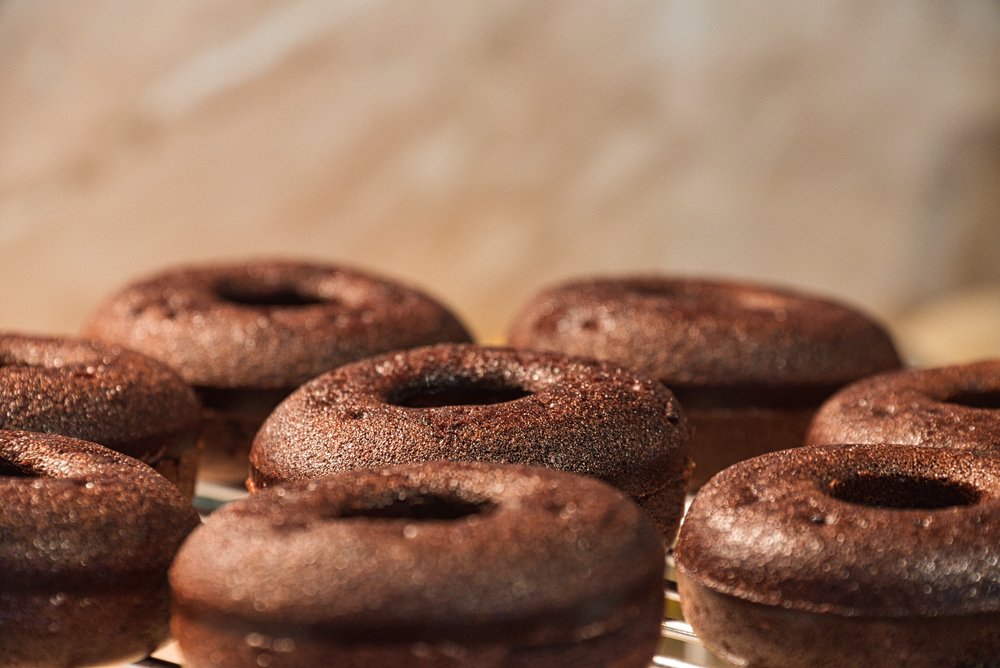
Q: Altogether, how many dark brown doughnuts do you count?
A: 8